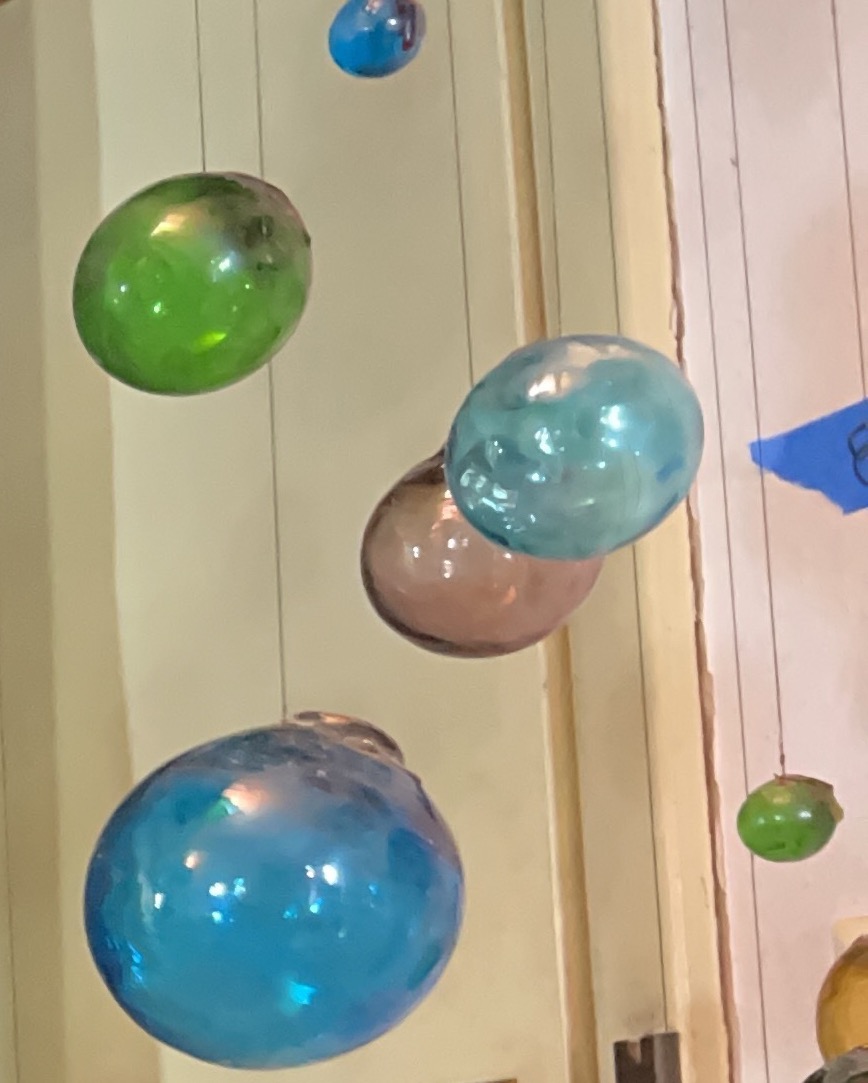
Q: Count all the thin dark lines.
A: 8